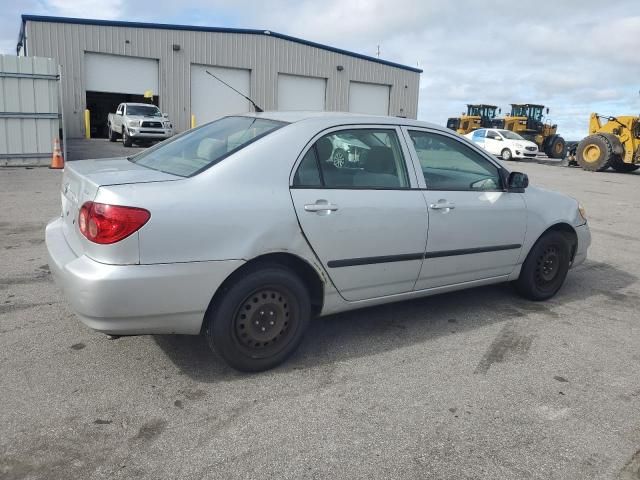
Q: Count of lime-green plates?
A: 0